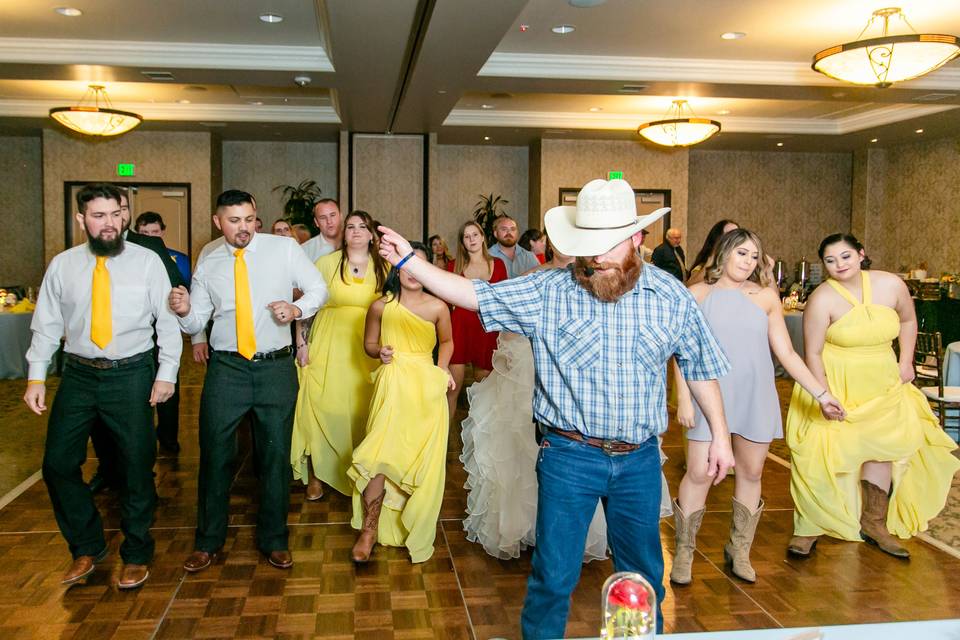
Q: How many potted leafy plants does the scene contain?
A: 2